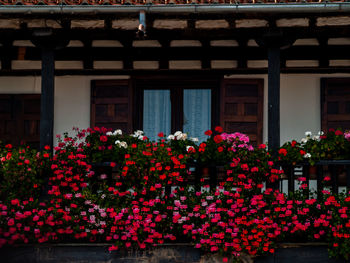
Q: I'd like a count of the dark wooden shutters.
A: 4